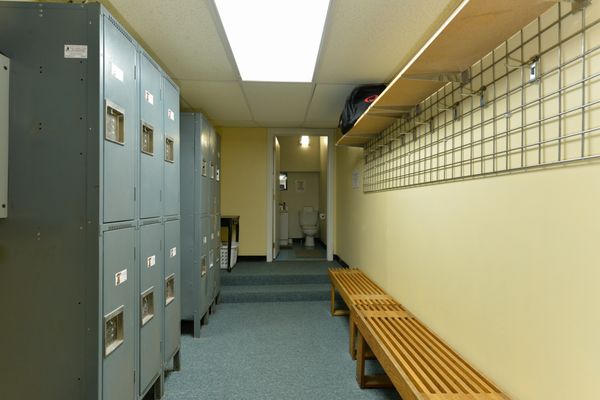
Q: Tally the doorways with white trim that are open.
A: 1